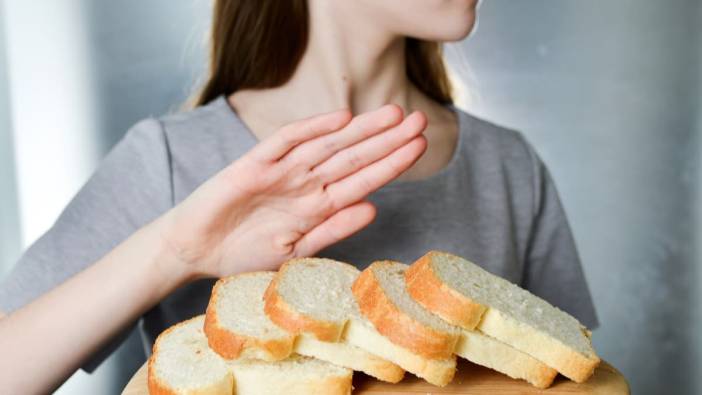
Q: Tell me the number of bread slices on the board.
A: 5